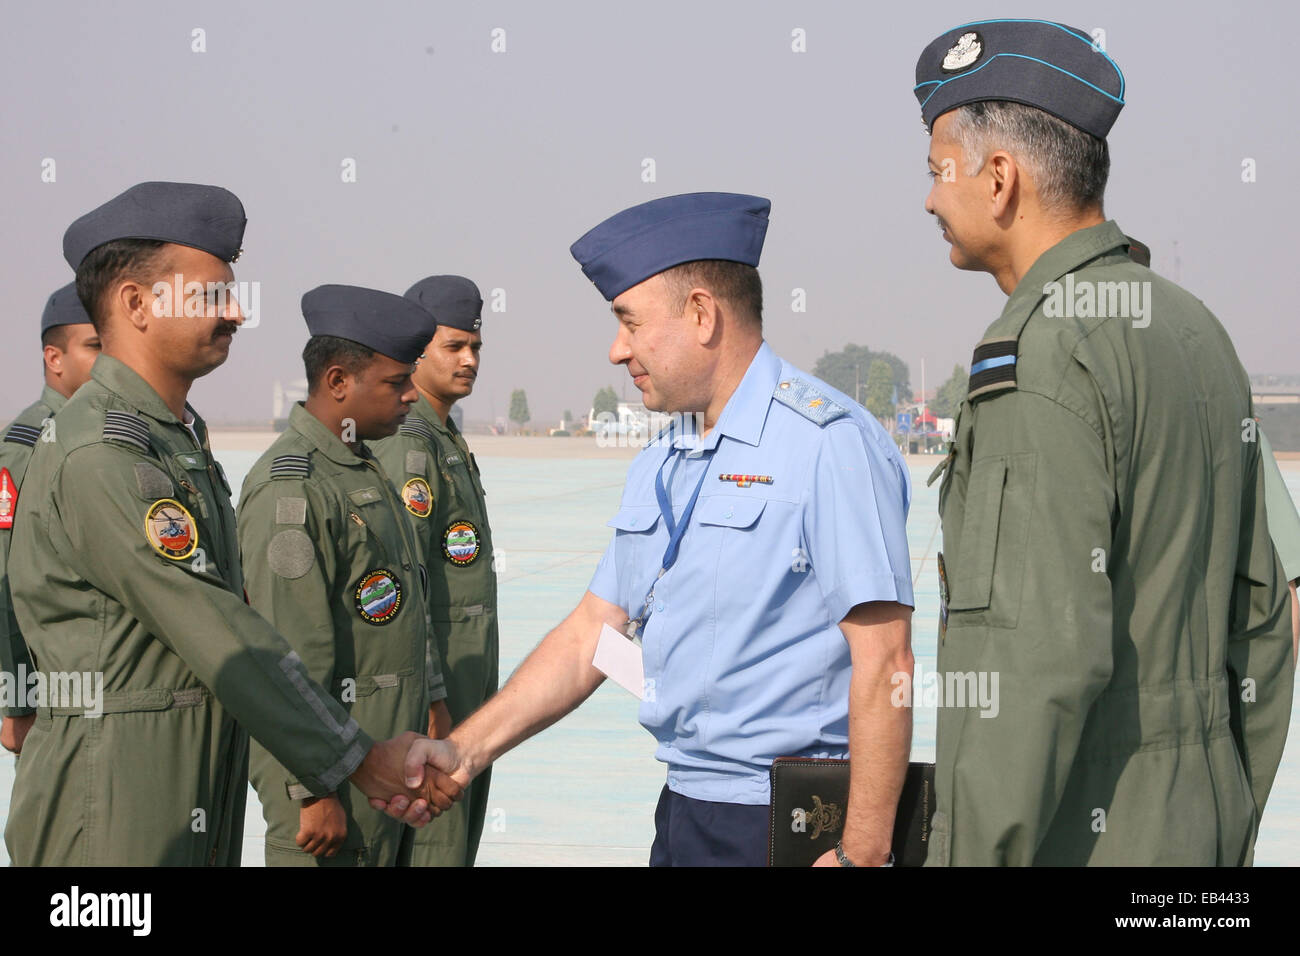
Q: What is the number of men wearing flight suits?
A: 5